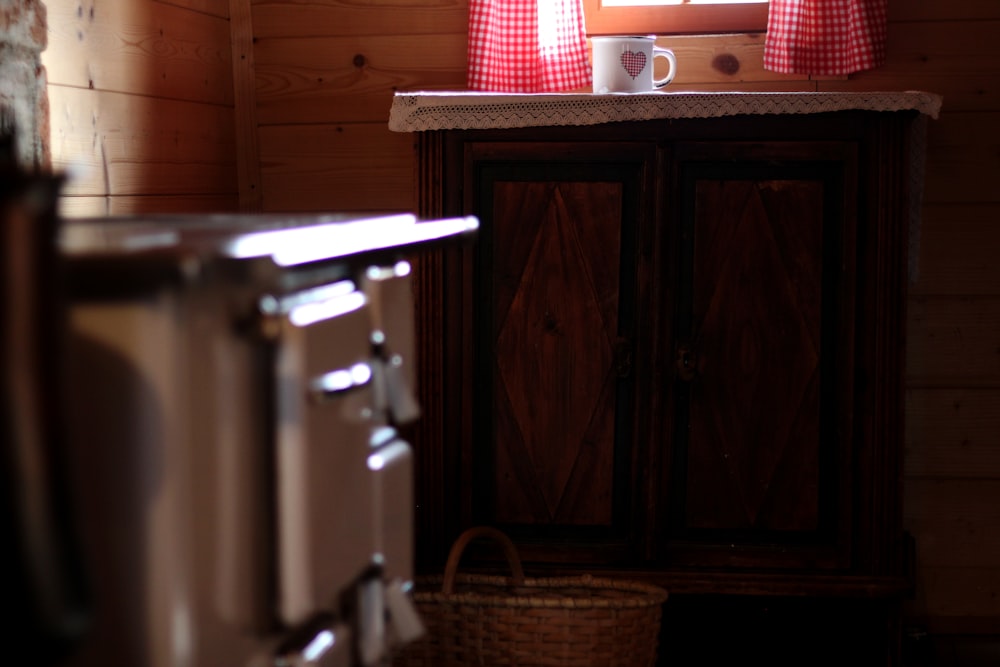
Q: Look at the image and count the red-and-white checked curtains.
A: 2